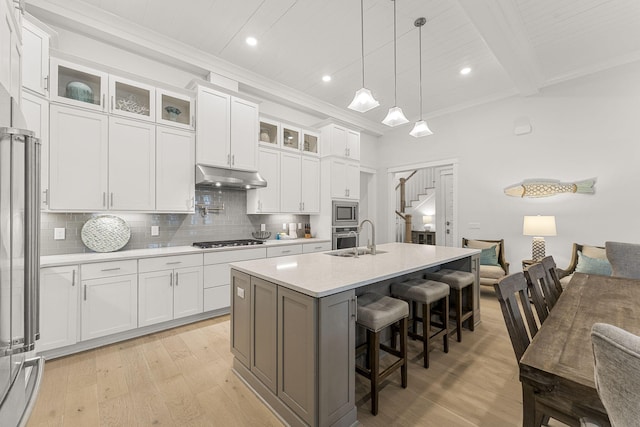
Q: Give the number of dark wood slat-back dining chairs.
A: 3